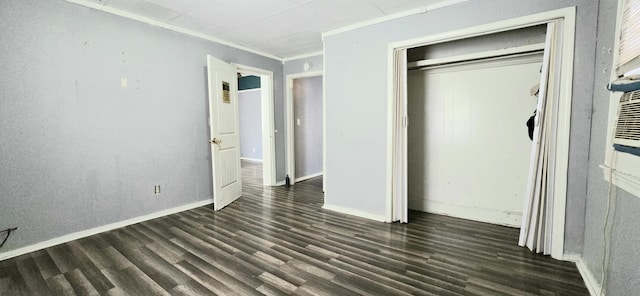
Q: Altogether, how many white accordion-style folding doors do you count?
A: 2